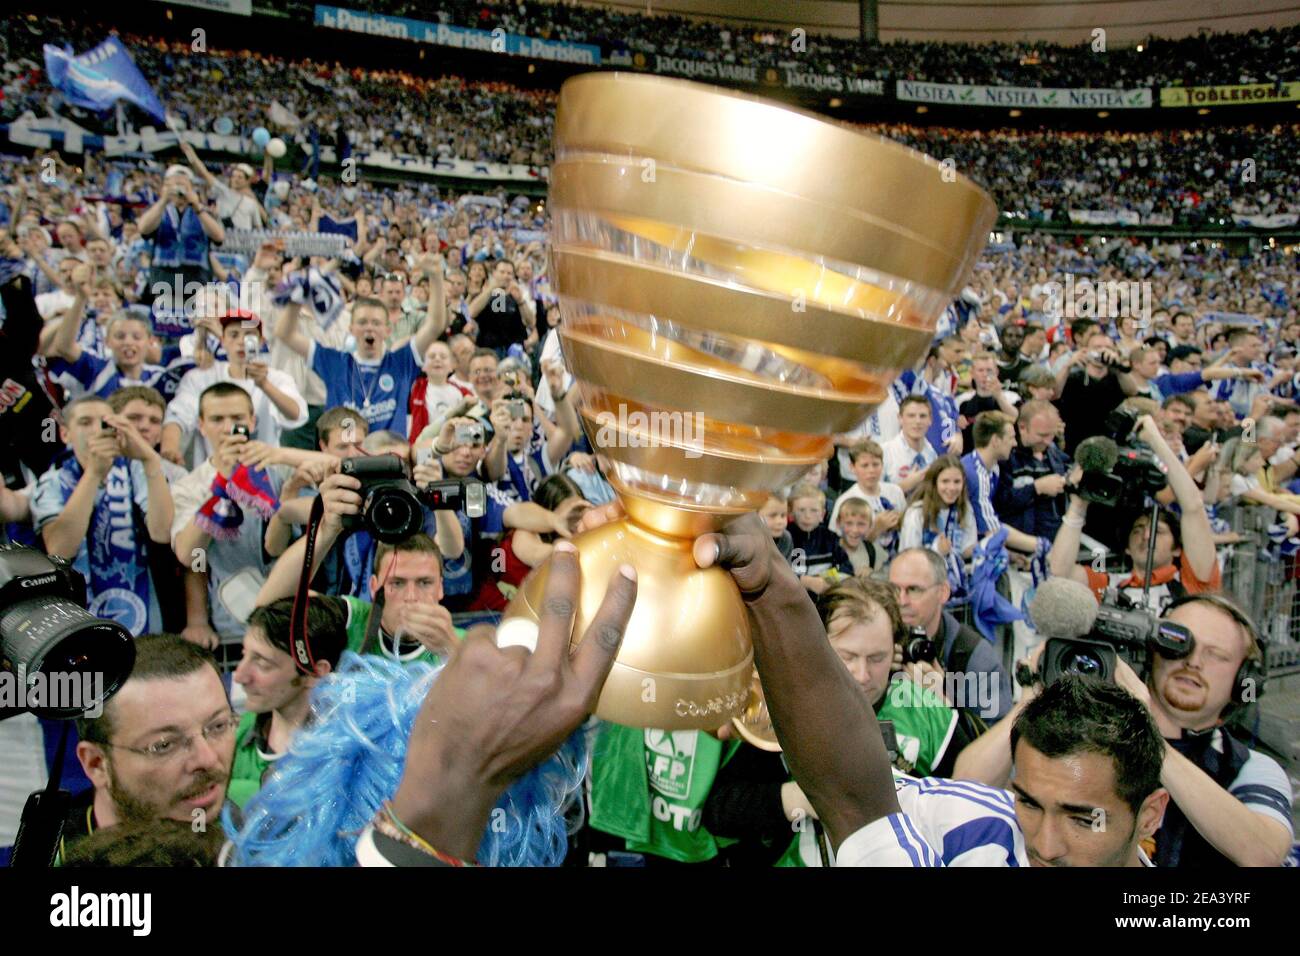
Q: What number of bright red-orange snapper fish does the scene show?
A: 0